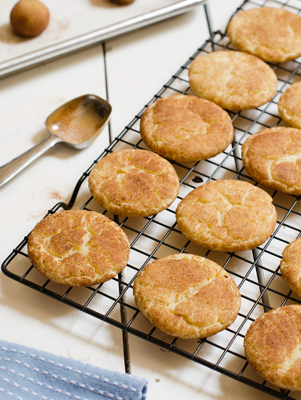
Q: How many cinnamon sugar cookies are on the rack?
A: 11